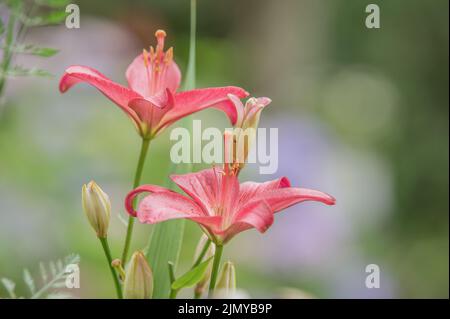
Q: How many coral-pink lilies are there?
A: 2